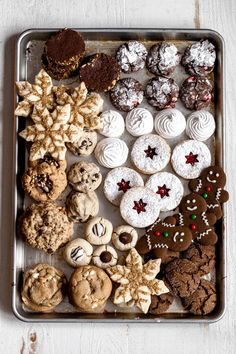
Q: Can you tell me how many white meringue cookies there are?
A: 5